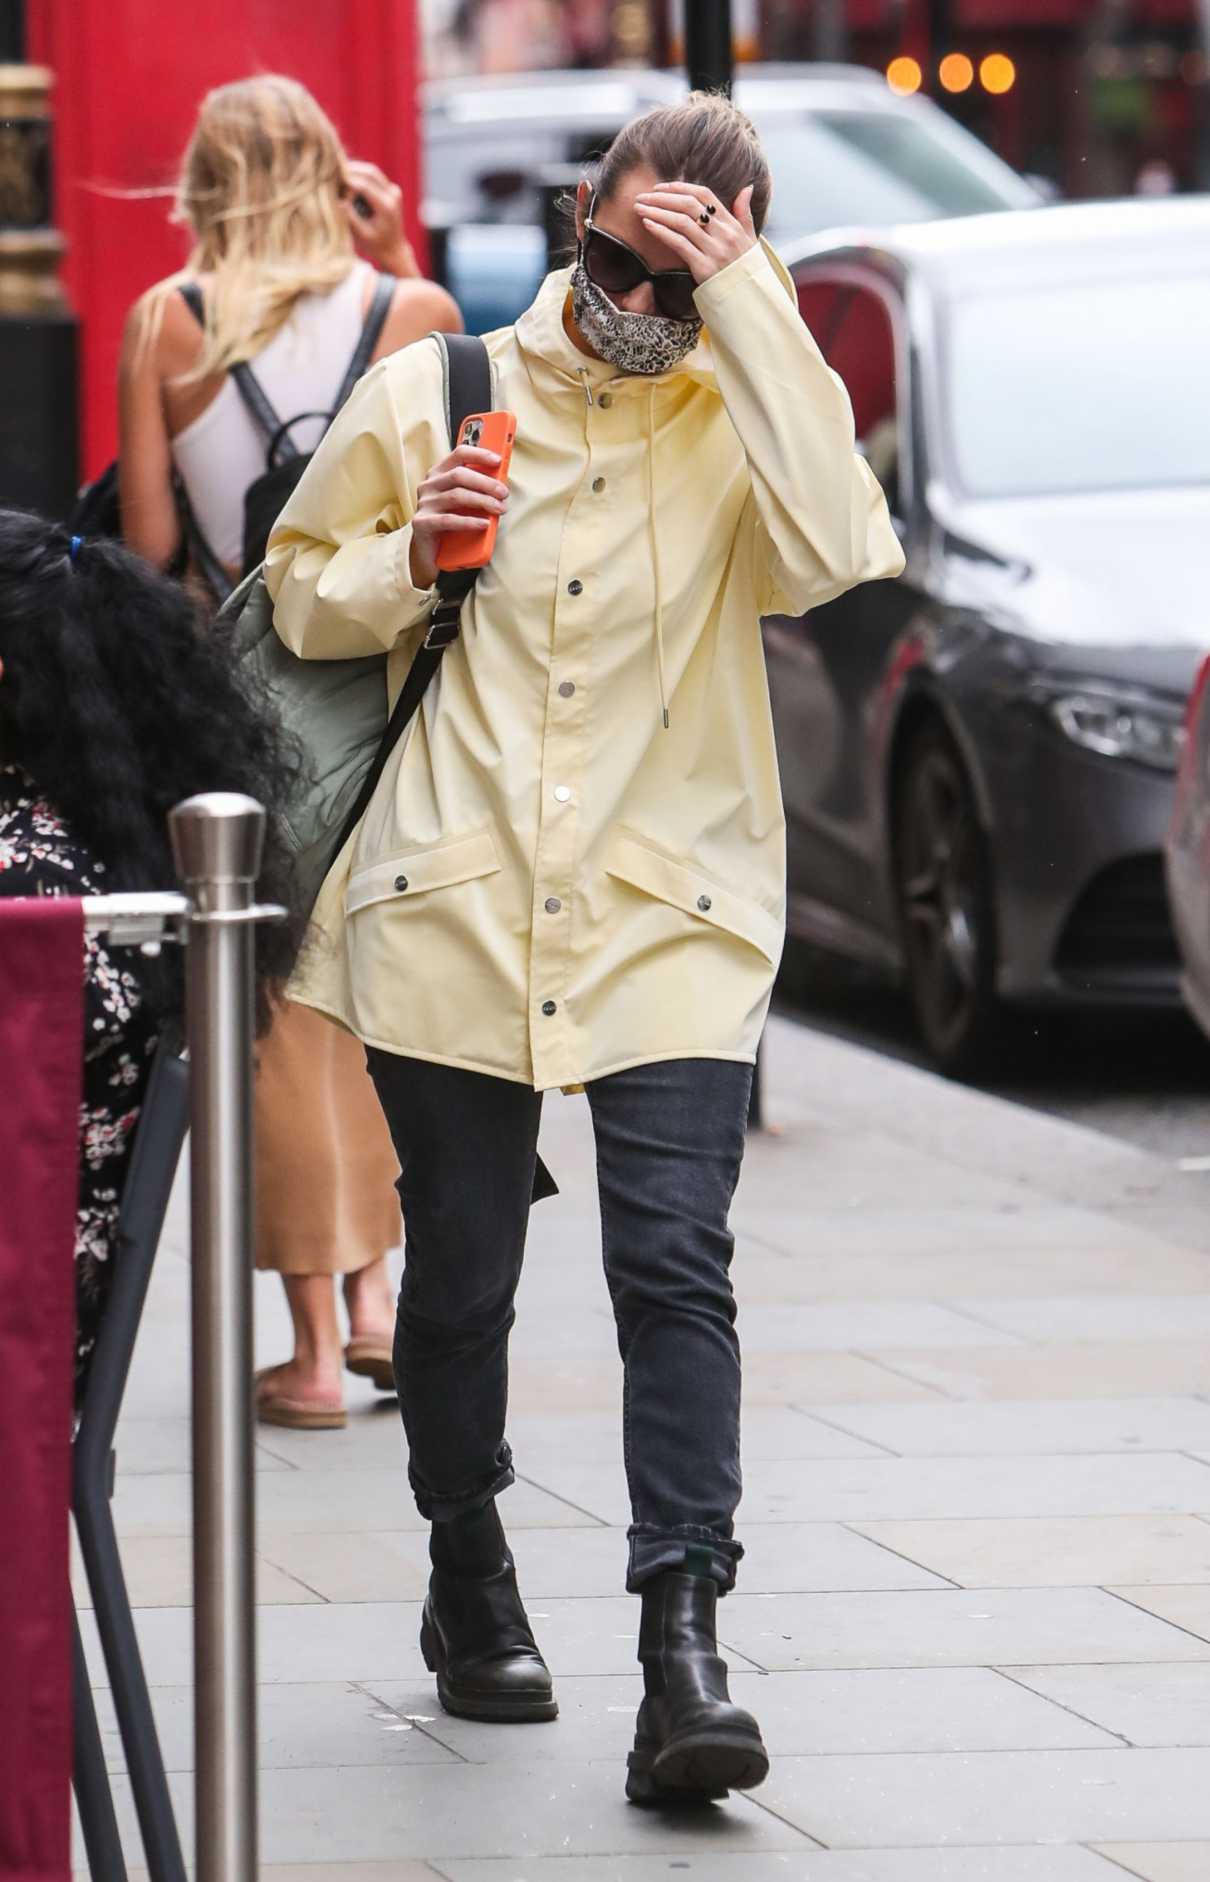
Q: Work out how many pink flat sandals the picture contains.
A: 2